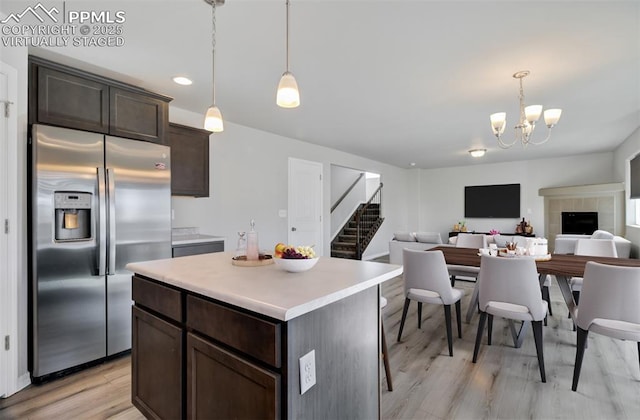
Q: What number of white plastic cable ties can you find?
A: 0